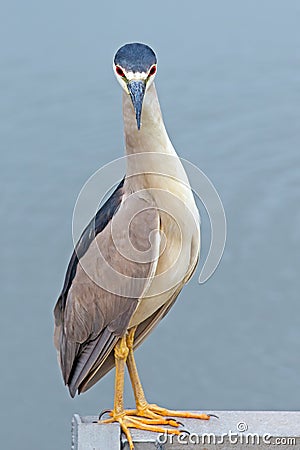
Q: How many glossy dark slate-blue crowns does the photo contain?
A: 1